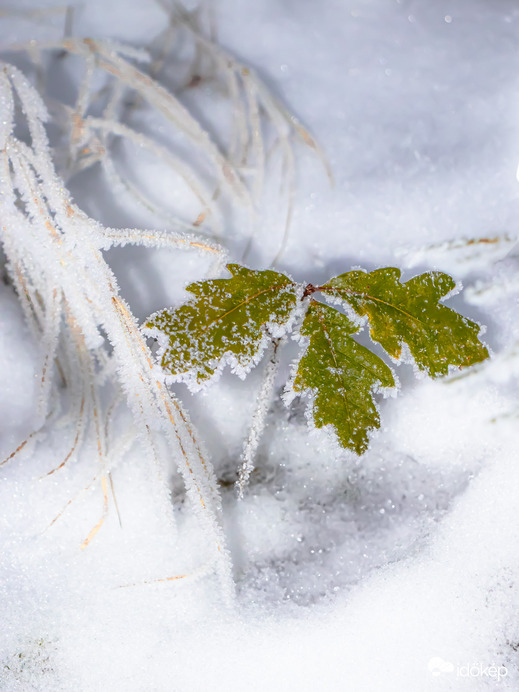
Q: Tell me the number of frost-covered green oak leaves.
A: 3